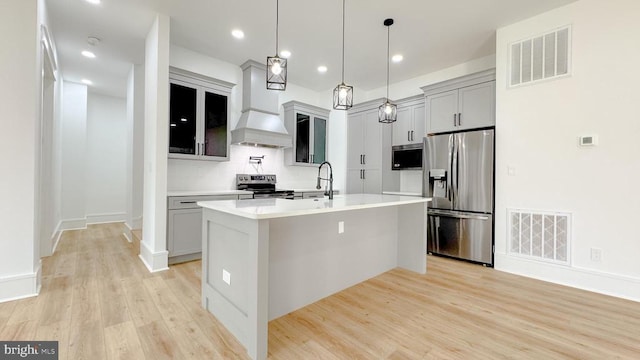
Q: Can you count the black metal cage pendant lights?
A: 3